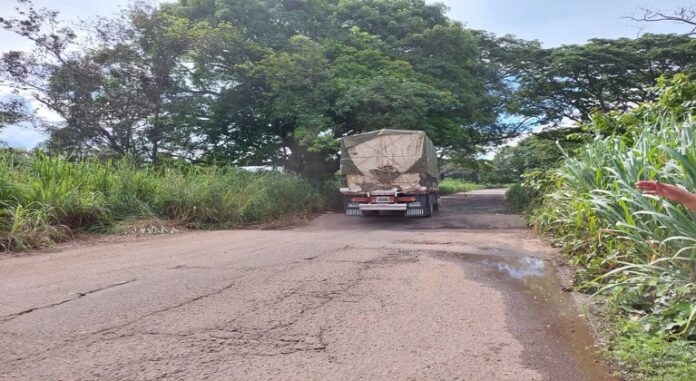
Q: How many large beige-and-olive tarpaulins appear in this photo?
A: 1